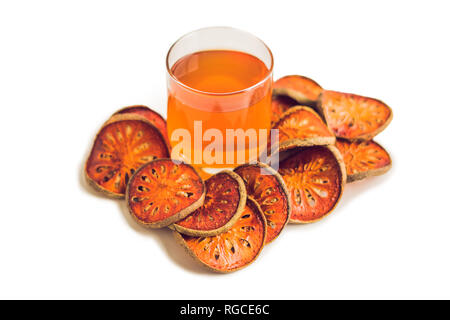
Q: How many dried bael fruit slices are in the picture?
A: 12